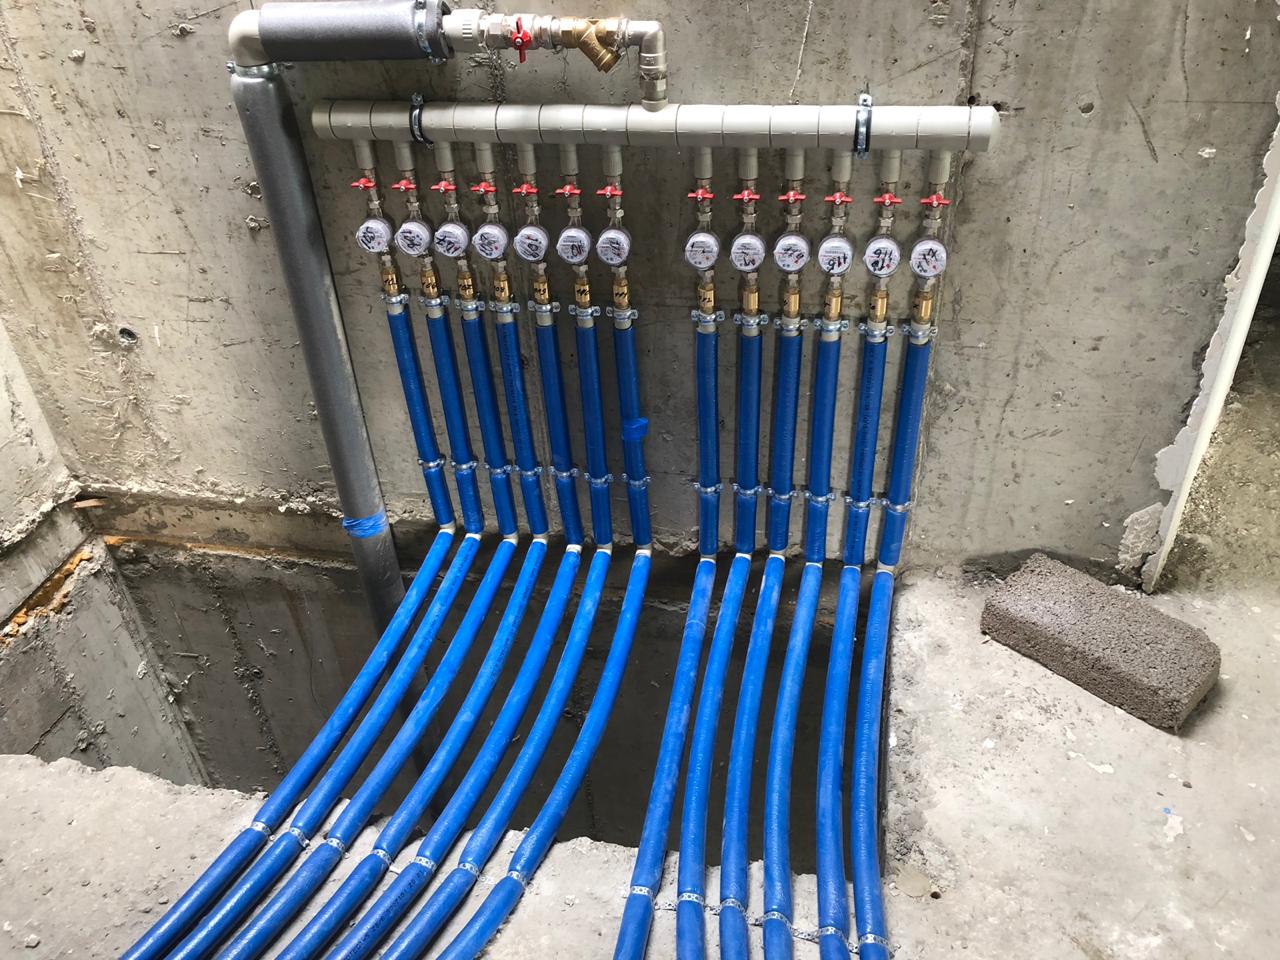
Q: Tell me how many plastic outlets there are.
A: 13